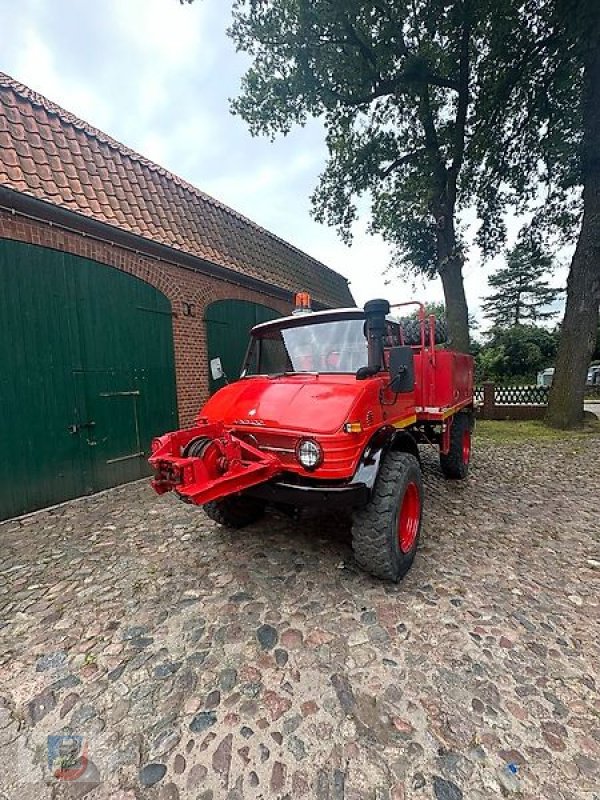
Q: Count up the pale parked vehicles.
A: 2